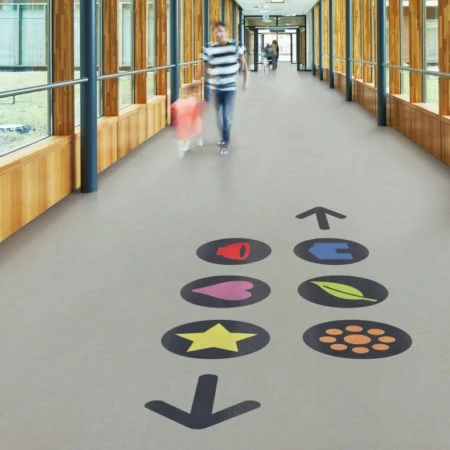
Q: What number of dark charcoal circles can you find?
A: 6